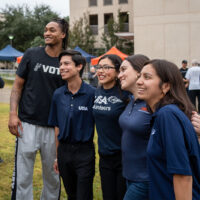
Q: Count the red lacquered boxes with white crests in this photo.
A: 0